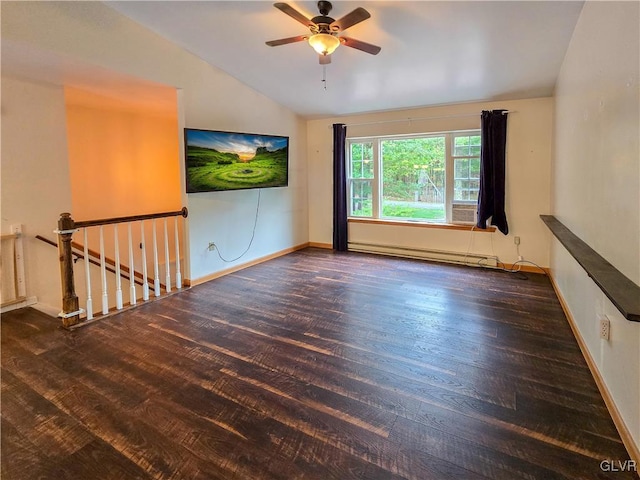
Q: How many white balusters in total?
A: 8